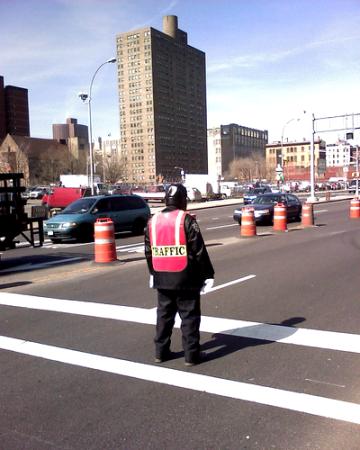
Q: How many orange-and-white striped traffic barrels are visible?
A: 5